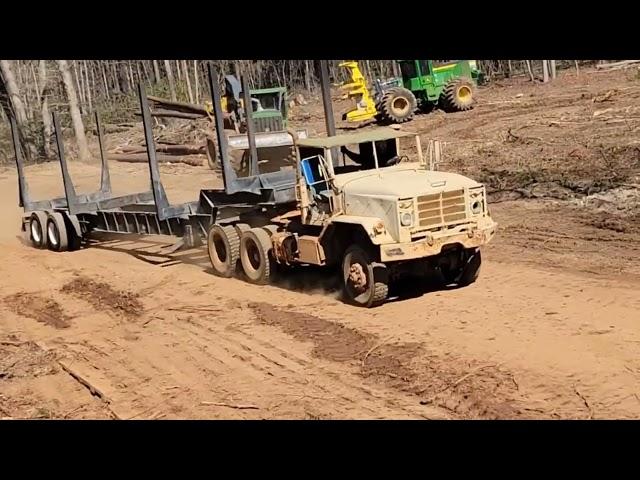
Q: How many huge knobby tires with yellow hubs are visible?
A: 2